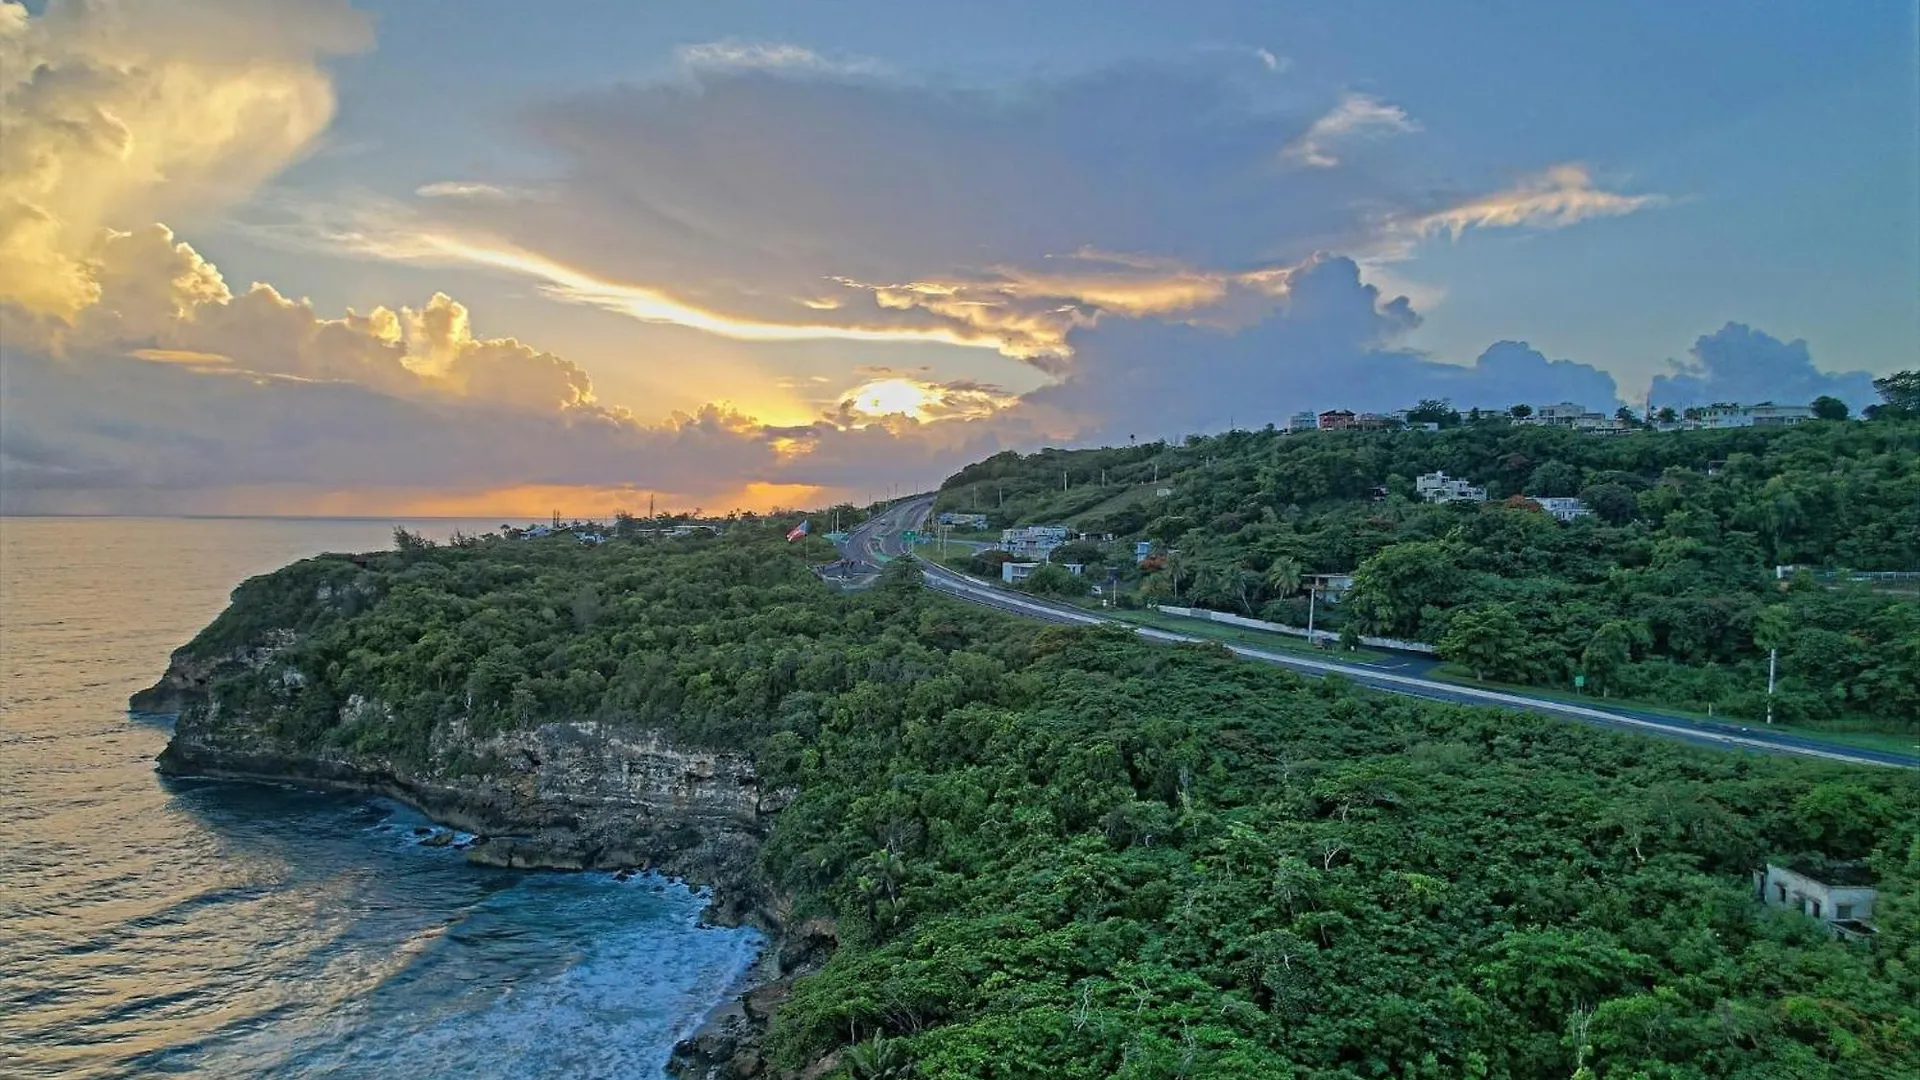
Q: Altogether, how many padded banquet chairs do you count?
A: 0